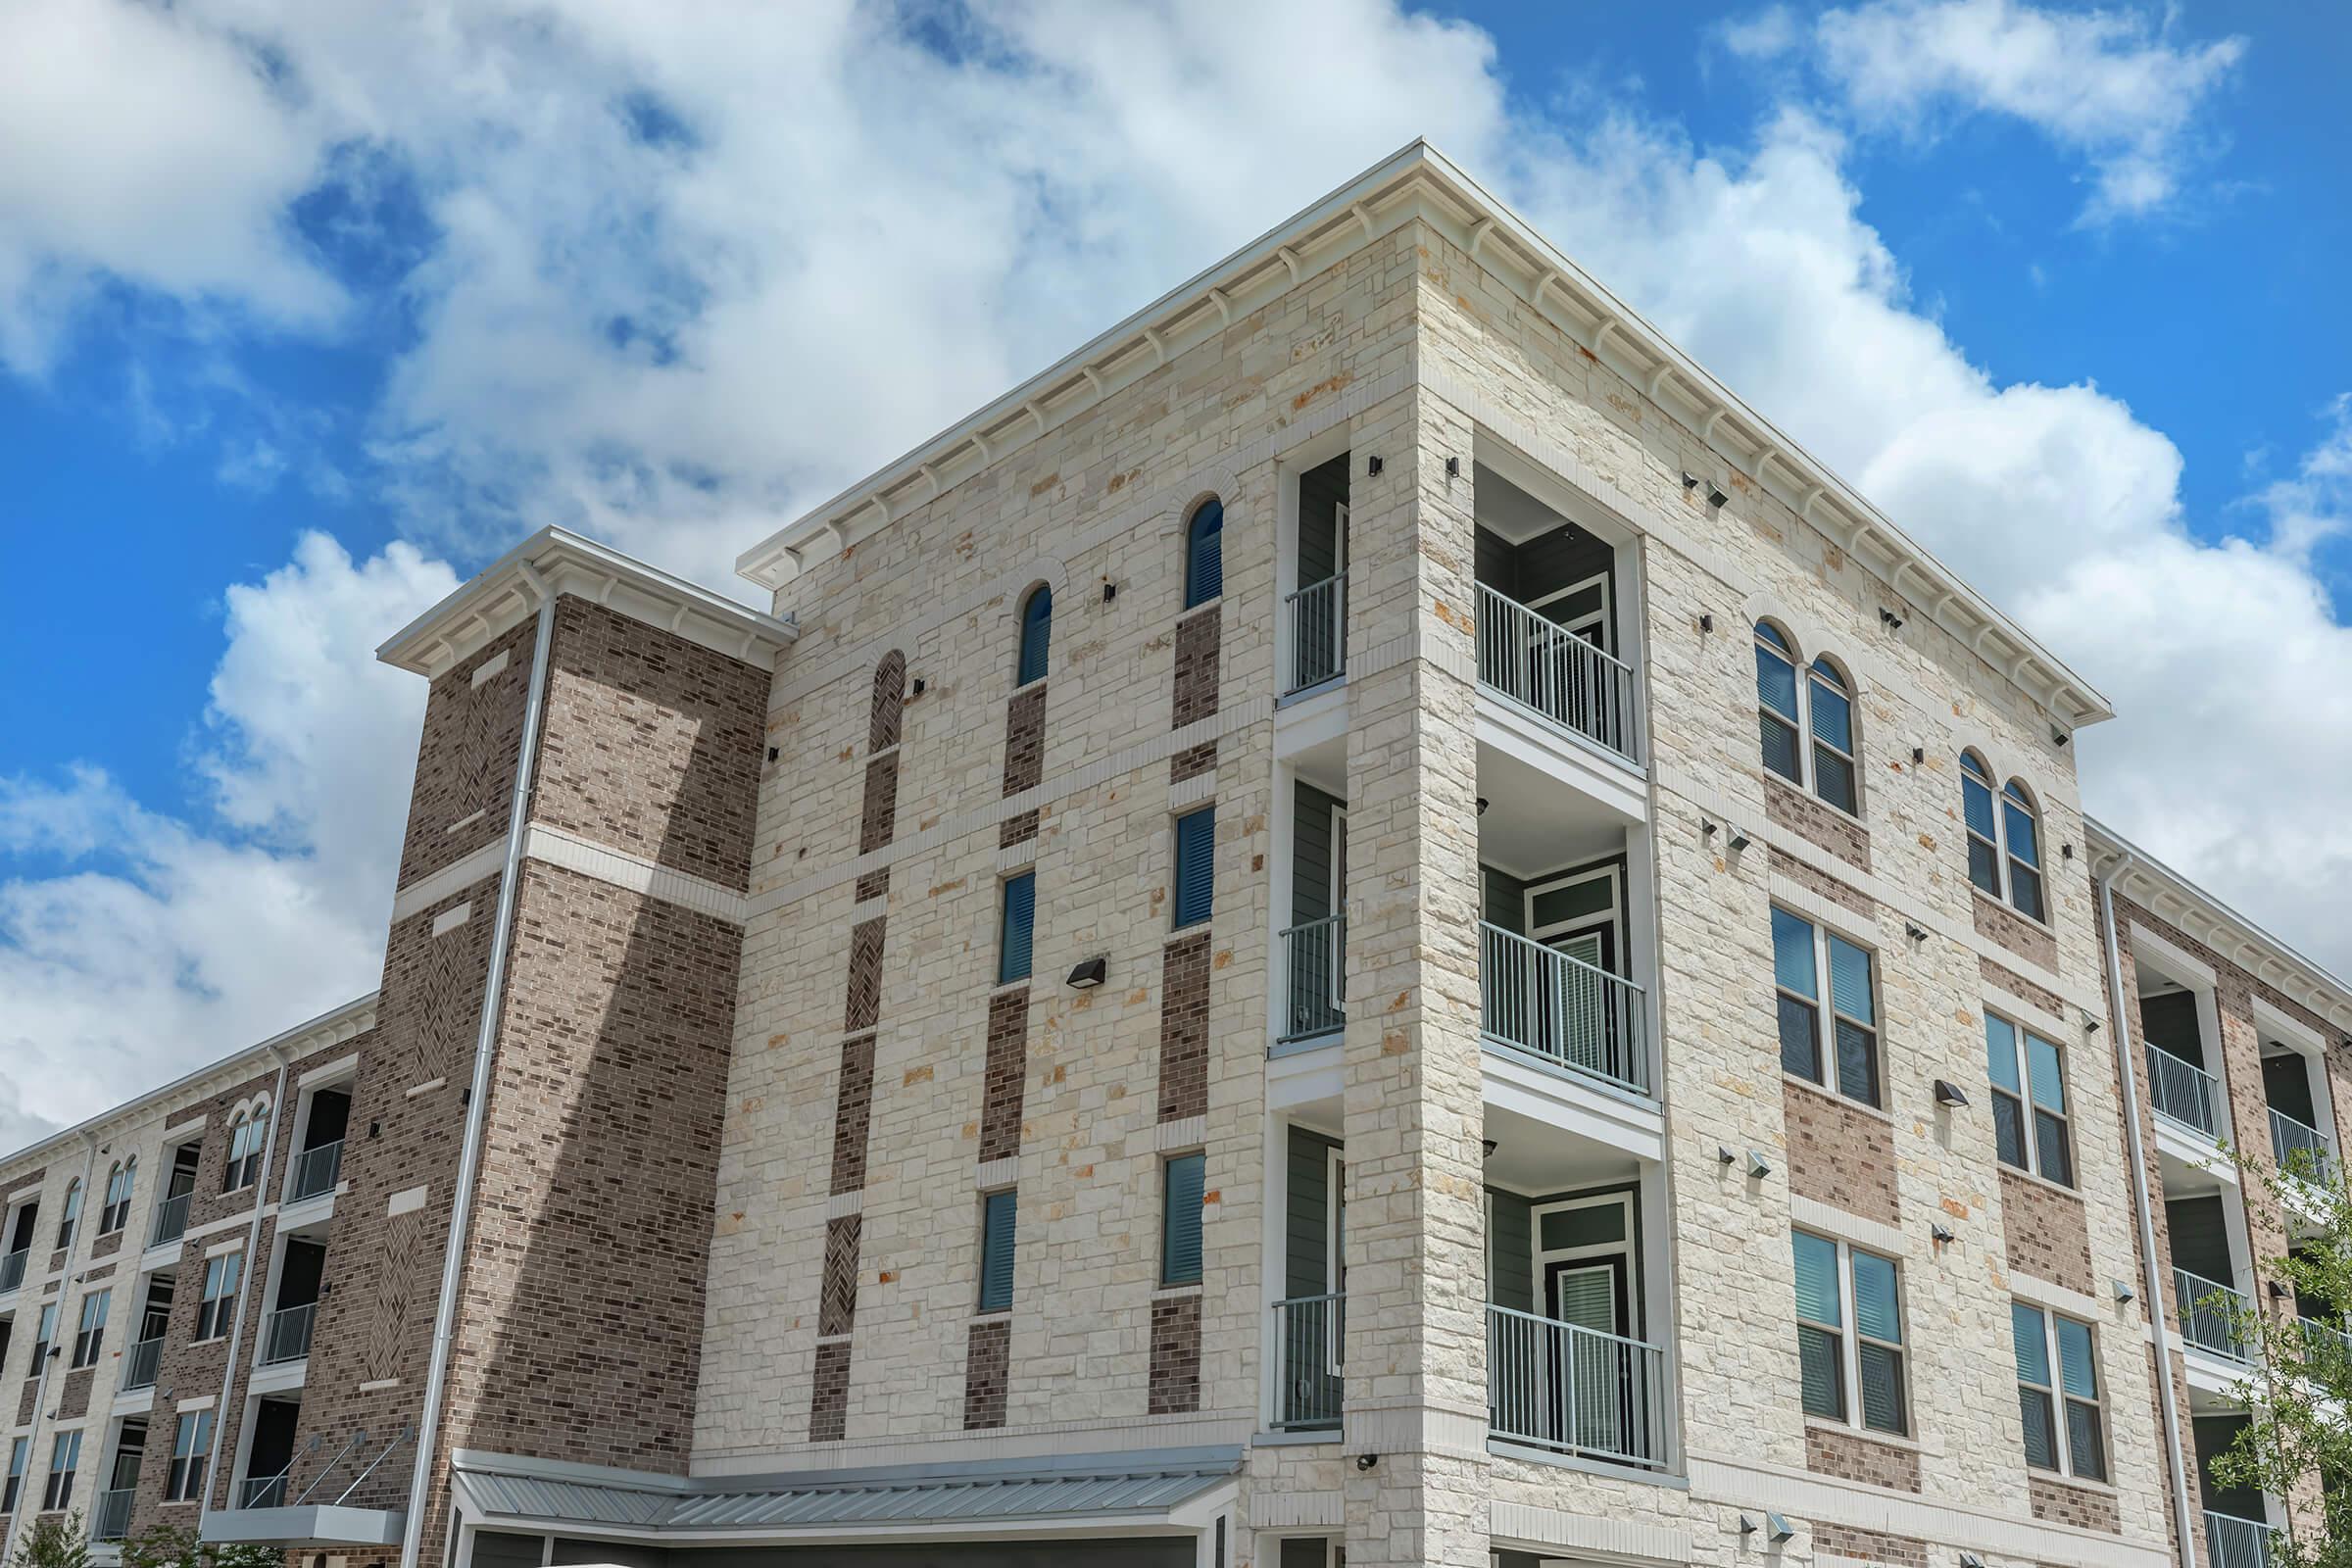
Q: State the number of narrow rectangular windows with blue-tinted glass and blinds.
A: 4